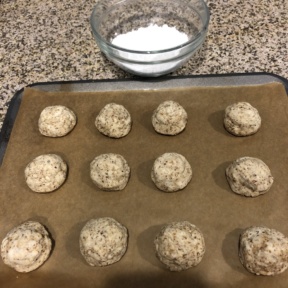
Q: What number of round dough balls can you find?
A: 12